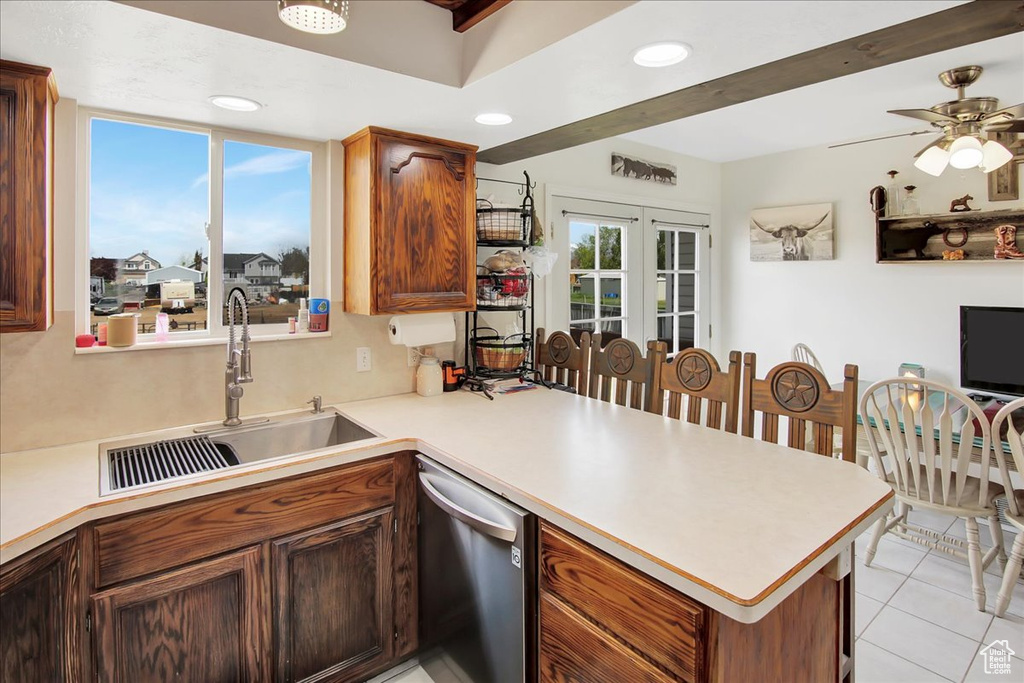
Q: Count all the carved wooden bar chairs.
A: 4